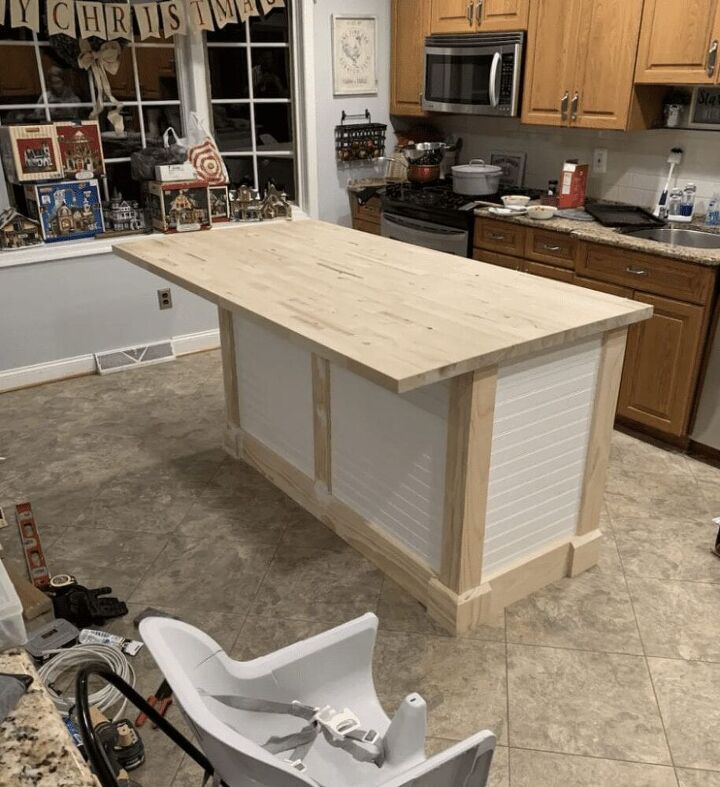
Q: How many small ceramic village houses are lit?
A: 0